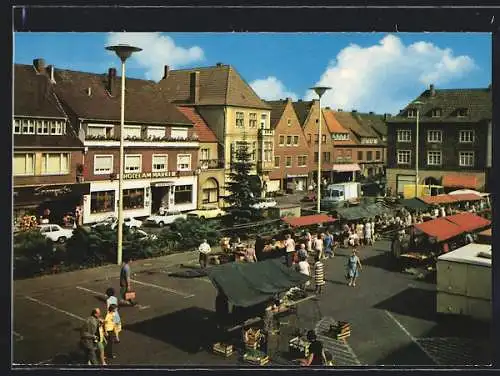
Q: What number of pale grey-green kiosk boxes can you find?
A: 1